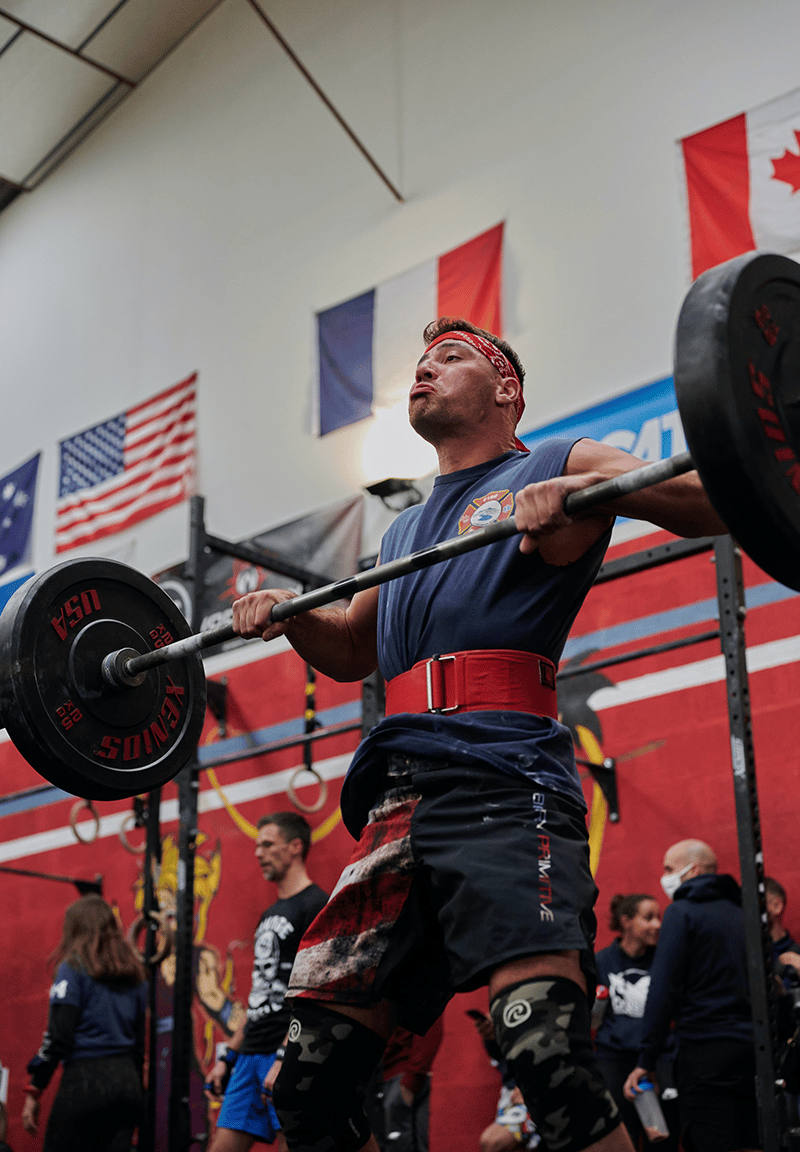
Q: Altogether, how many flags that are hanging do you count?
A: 4